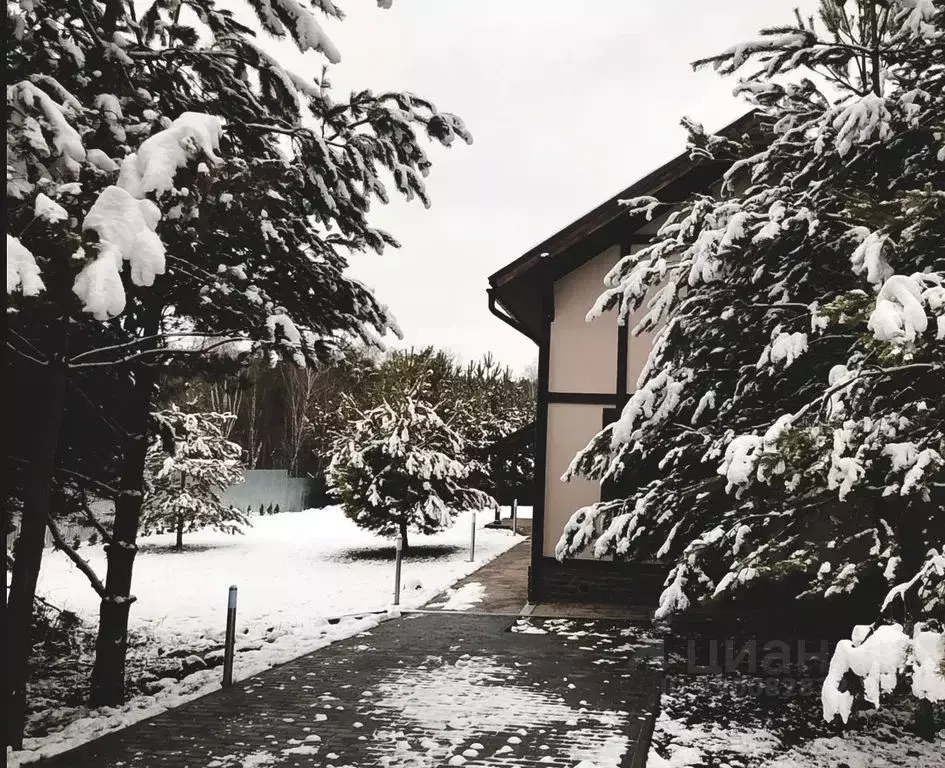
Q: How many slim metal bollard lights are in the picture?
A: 4